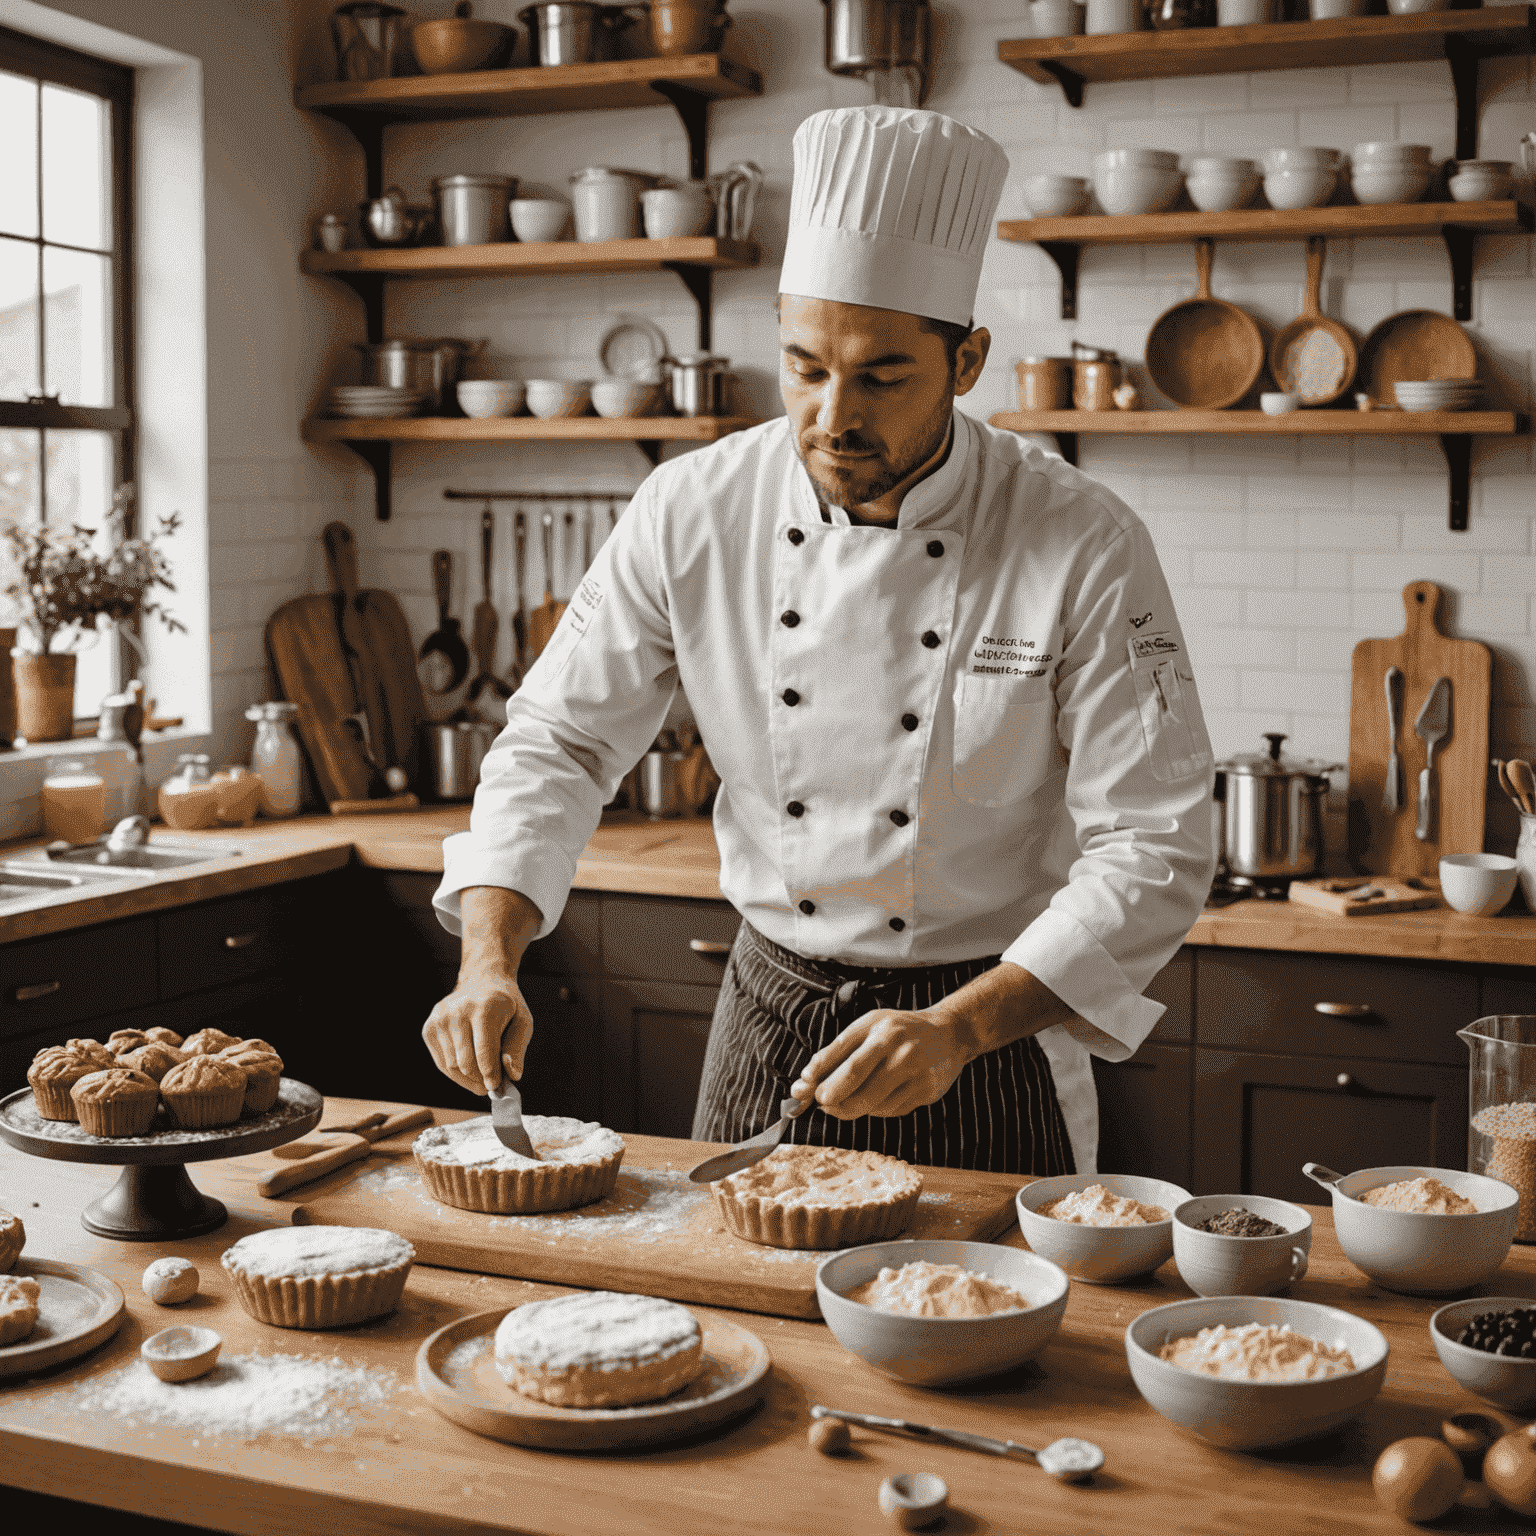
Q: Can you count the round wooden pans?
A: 3